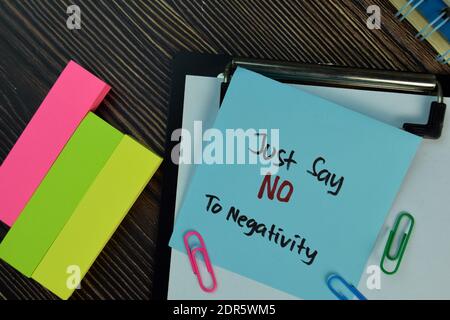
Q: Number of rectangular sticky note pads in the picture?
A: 3